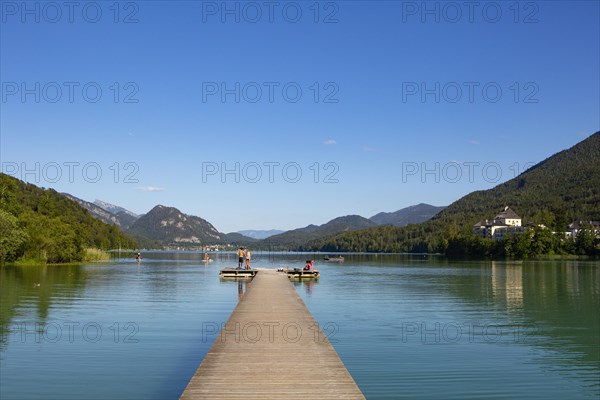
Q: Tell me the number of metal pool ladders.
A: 0